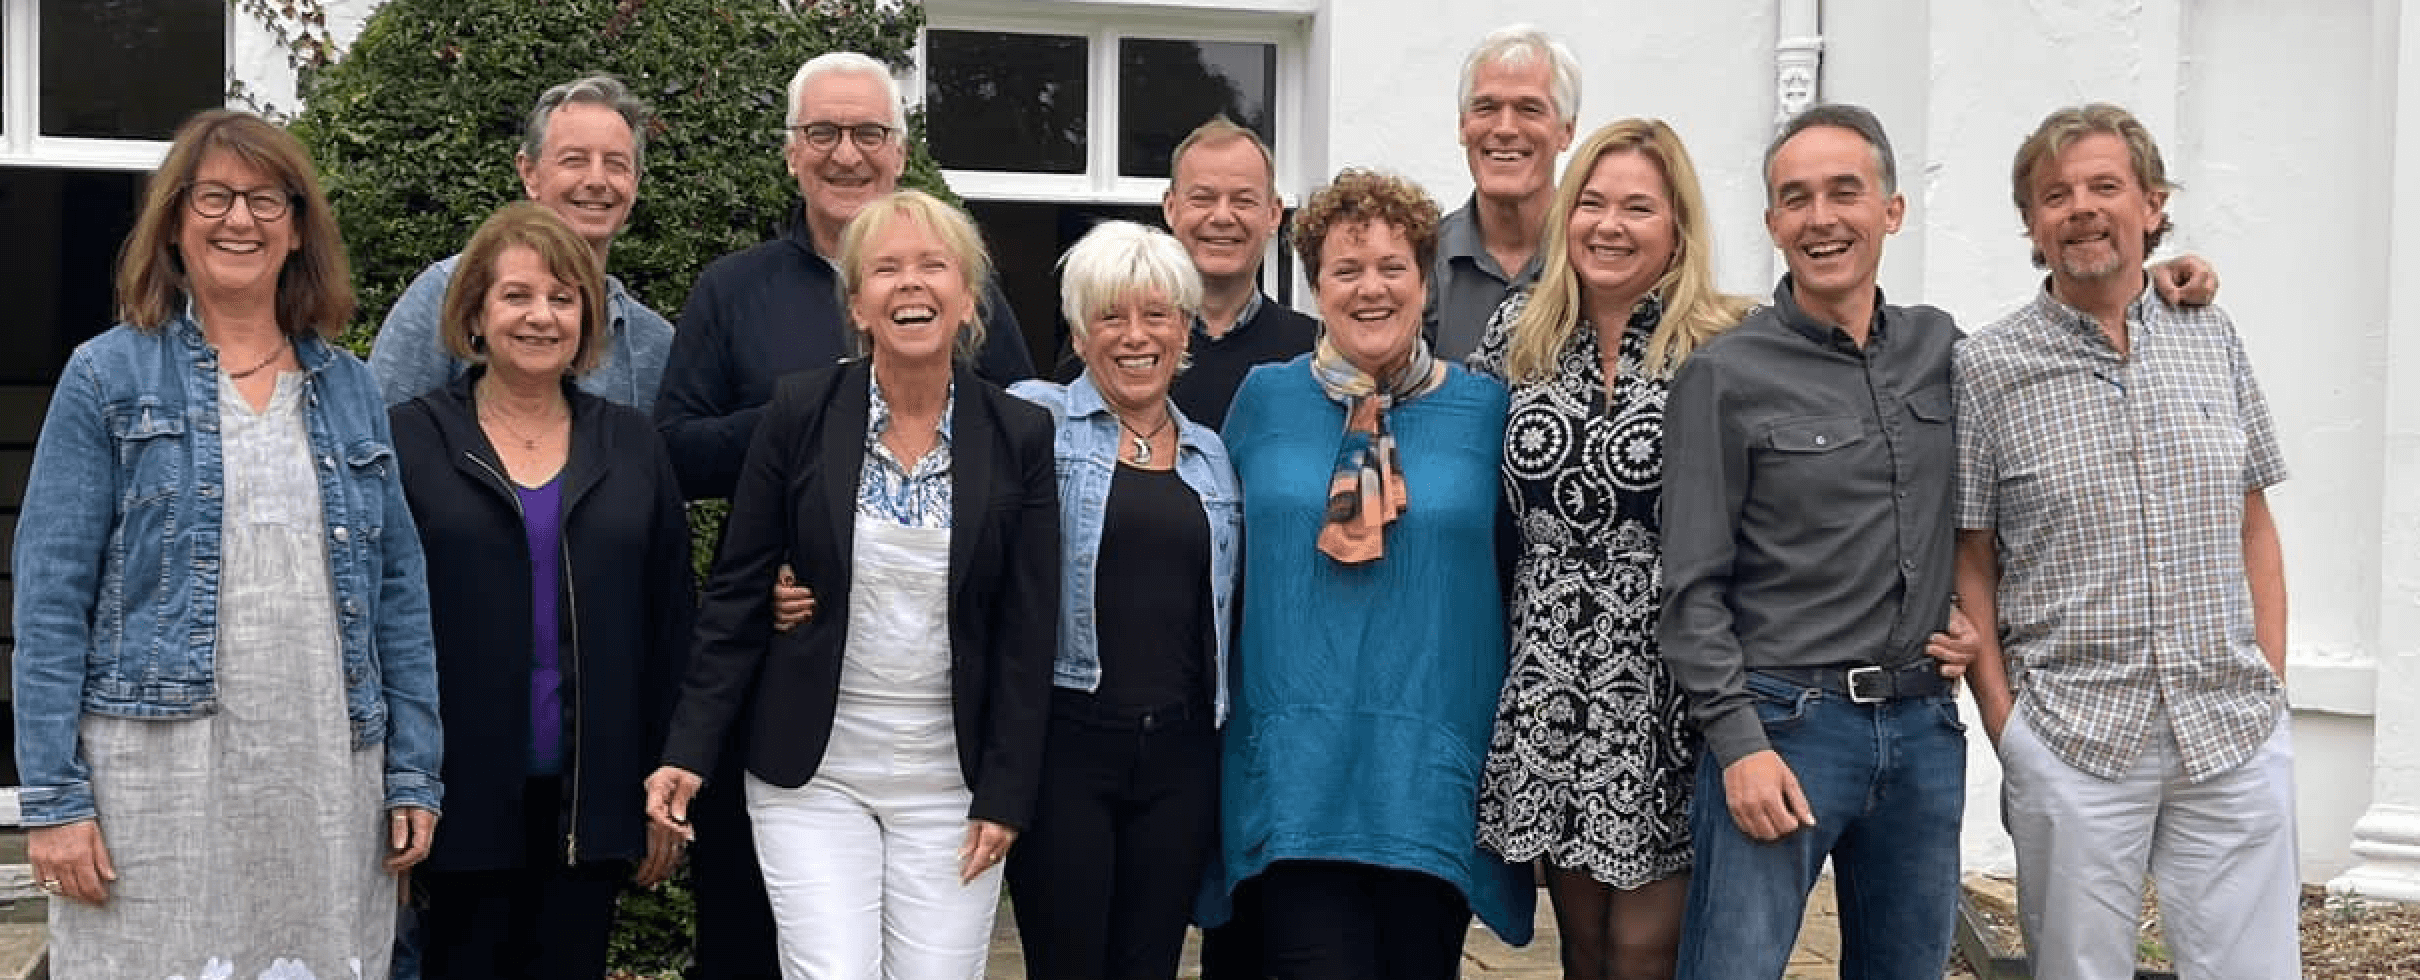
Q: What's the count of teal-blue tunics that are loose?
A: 1